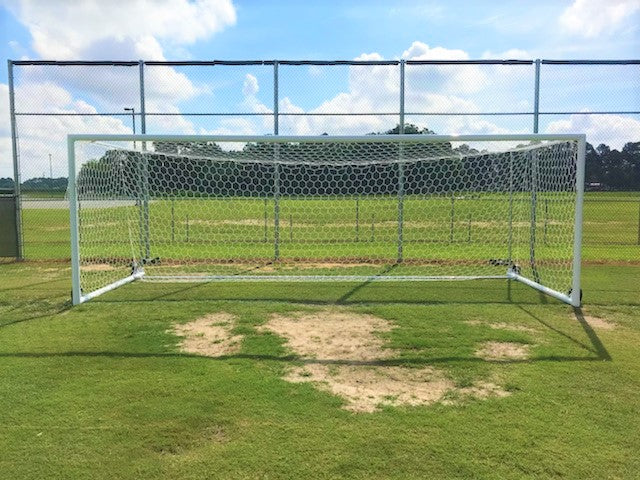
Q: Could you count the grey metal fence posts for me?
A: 5